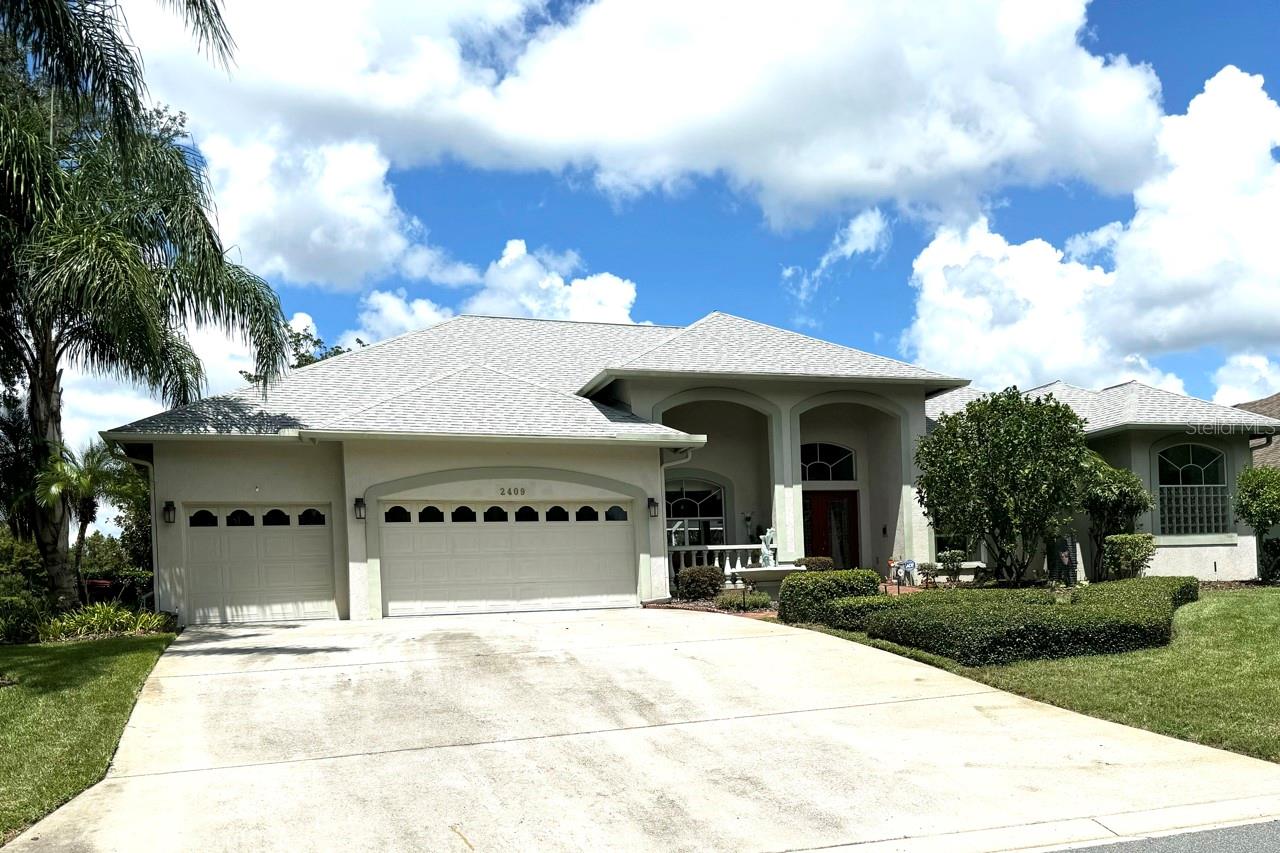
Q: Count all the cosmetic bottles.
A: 0